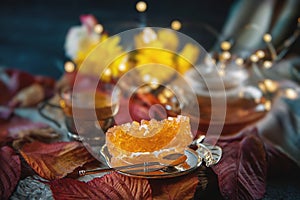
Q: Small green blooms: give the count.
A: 0